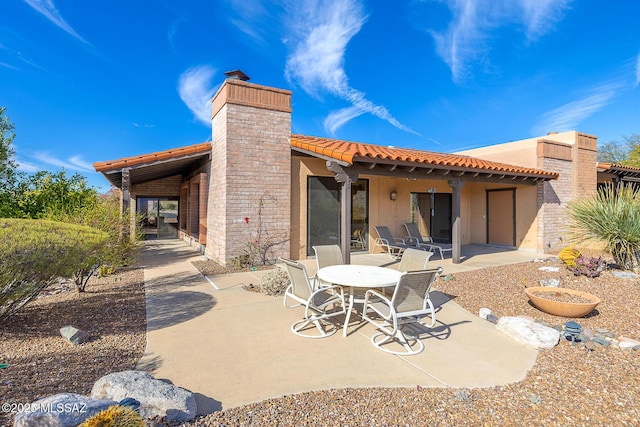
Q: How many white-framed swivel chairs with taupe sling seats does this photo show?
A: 4